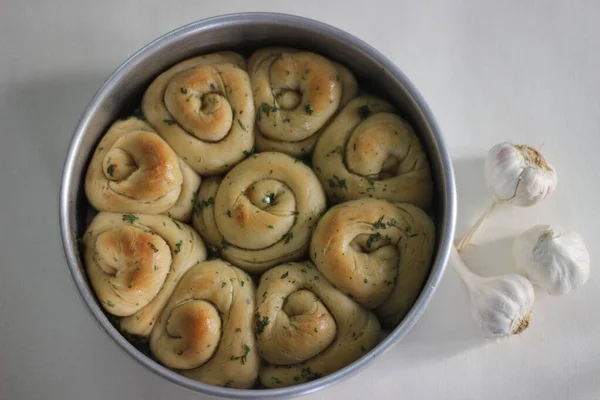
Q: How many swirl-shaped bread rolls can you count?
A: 9